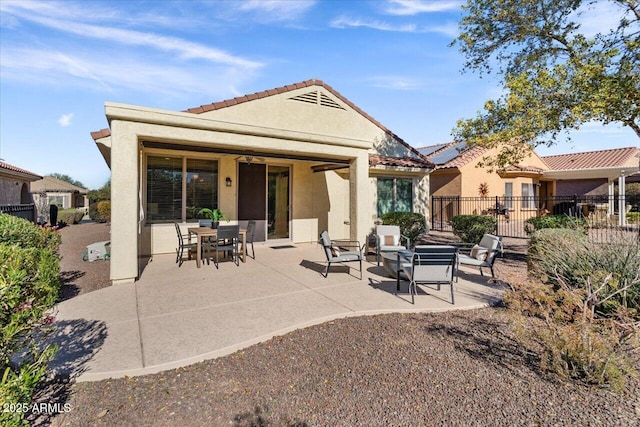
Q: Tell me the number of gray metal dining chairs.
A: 4